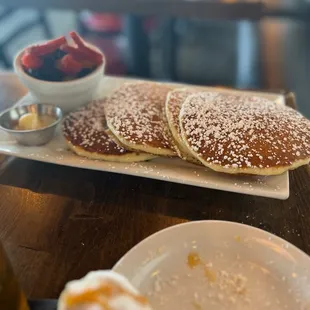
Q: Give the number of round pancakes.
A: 4